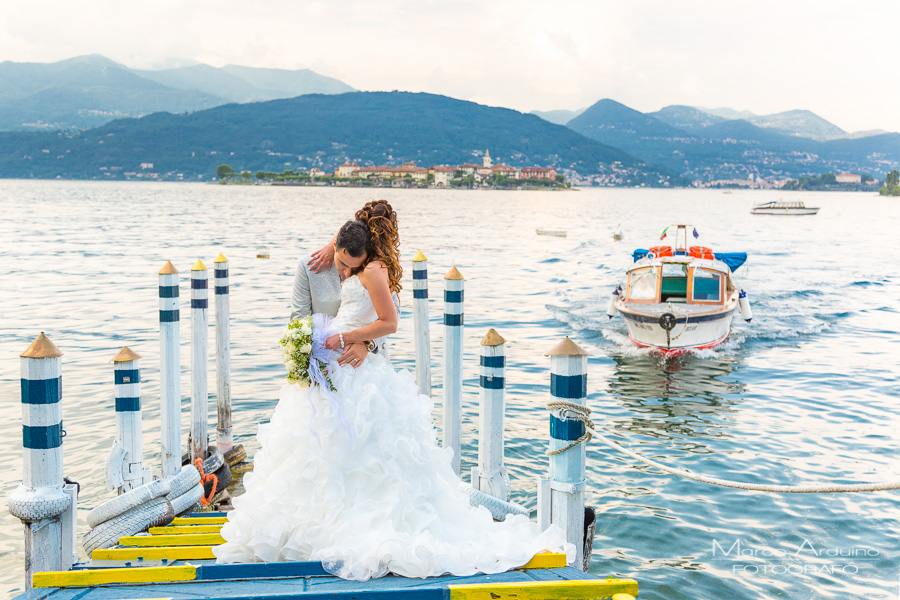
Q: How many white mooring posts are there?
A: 9